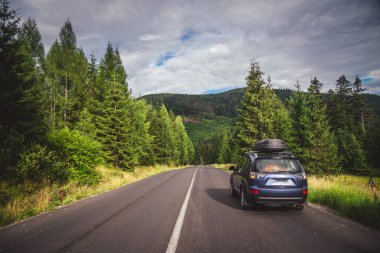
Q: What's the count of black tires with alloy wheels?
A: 2